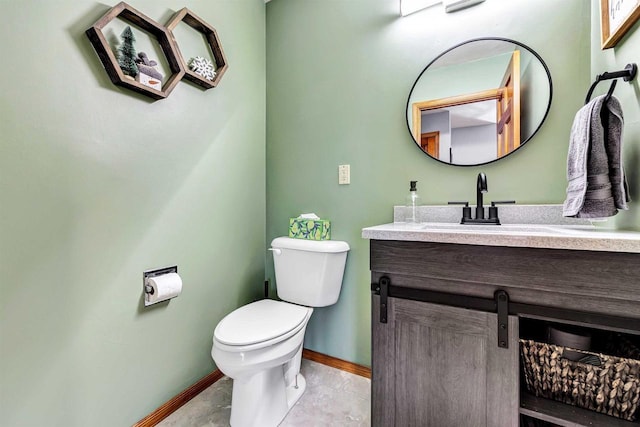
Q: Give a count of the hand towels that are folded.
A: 1